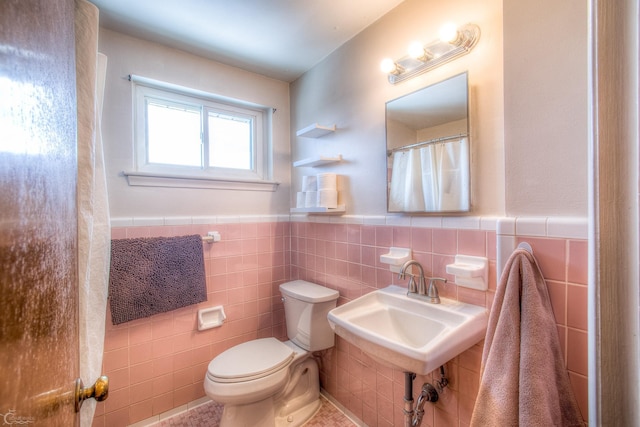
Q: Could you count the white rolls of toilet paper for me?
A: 5